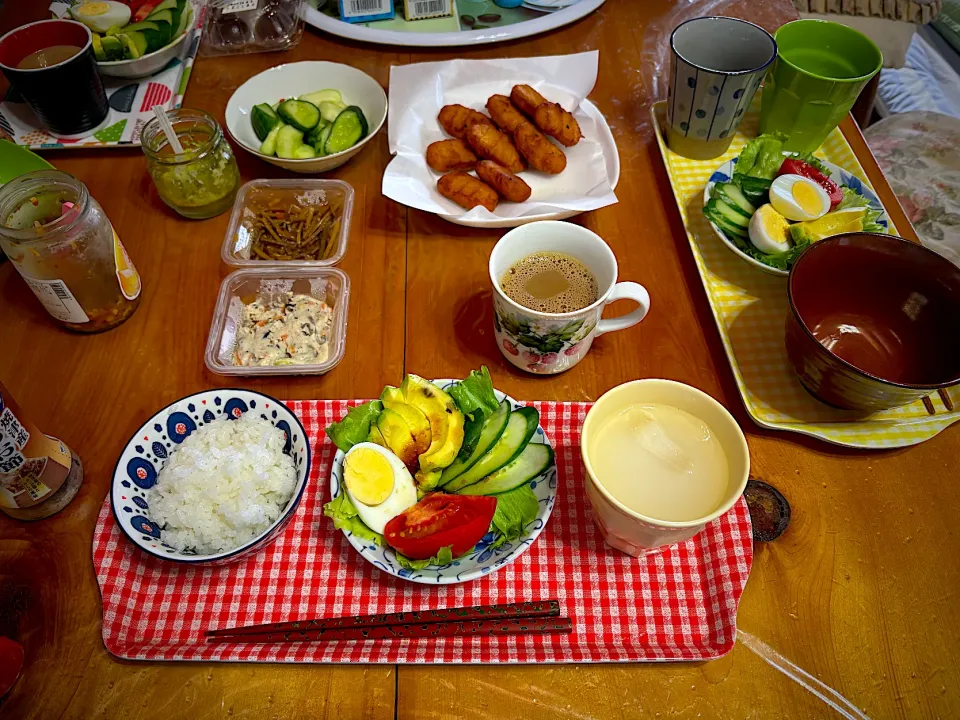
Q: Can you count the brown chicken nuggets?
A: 9